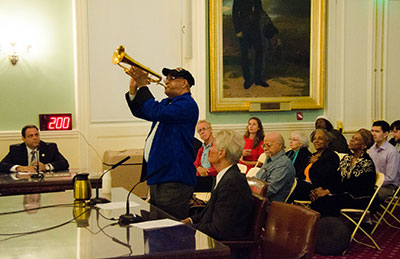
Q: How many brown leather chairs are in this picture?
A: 3